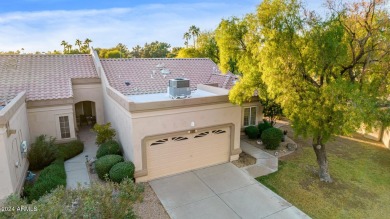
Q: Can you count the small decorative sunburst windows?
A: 4